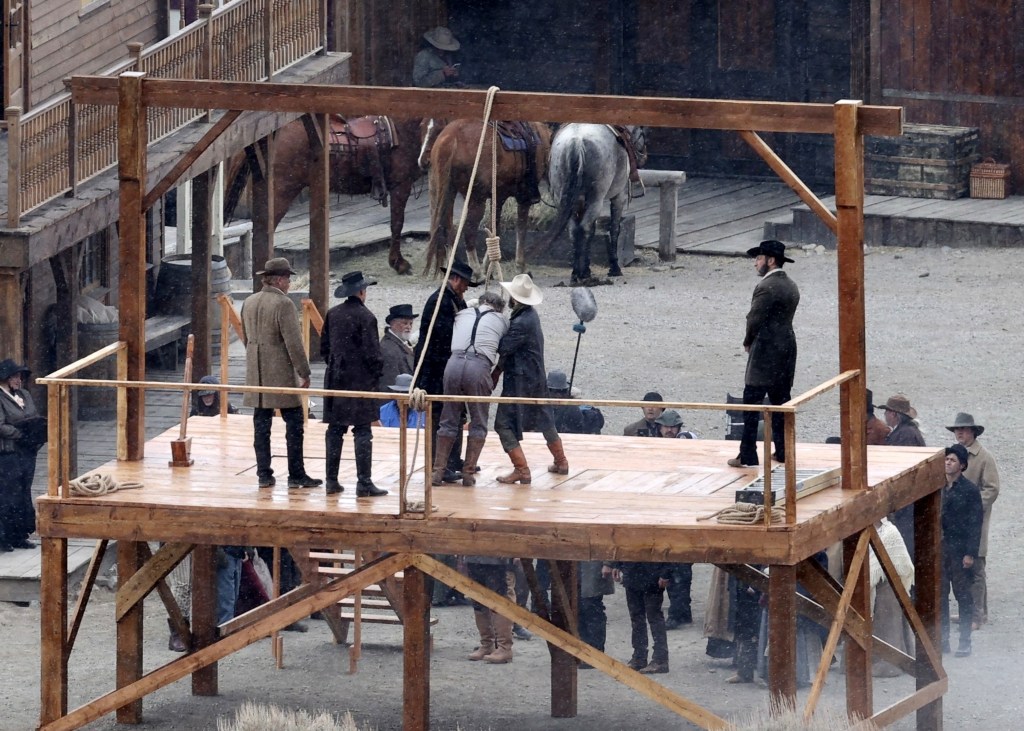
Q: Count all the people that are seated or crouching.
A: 1